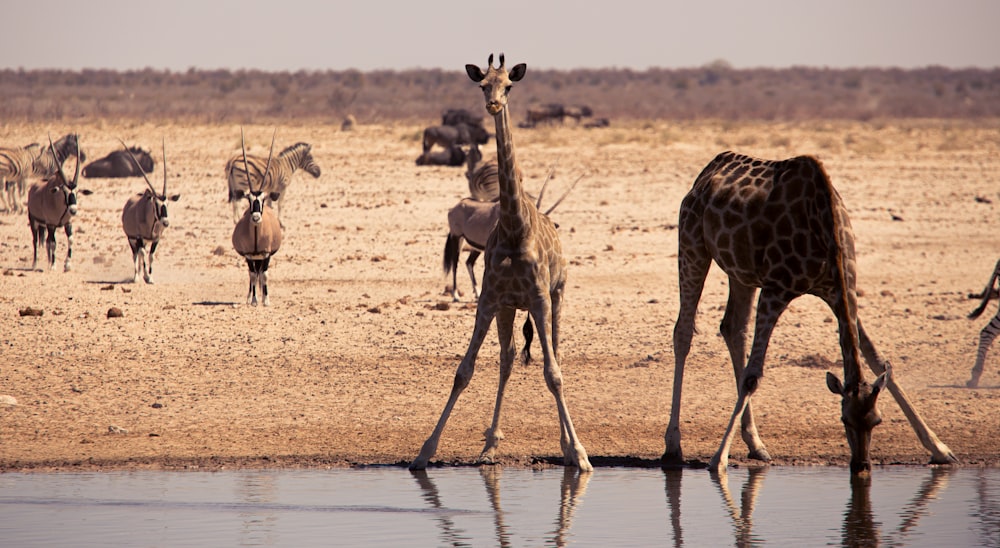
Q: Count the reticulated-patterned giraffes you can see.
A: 2